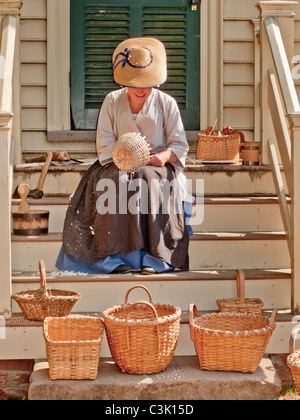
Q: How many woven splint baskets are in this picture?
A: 8